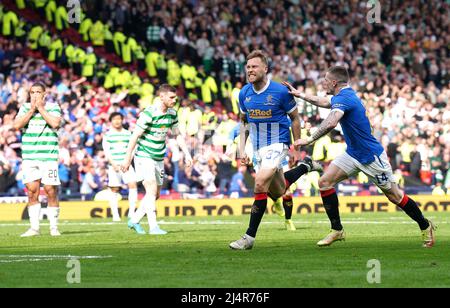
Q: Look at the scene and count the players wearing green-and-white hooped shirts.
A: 3